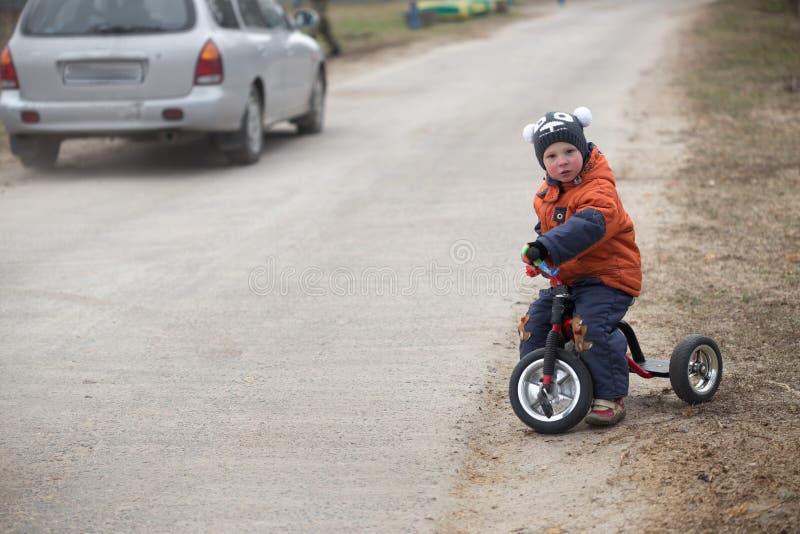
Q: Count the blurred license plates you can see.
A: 1